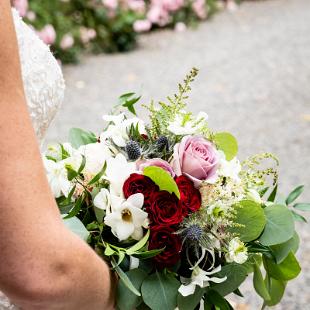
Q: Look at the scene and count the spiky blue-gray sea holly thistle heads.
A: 3